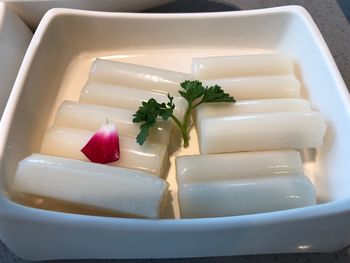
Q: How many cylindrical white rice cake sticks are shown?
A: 11